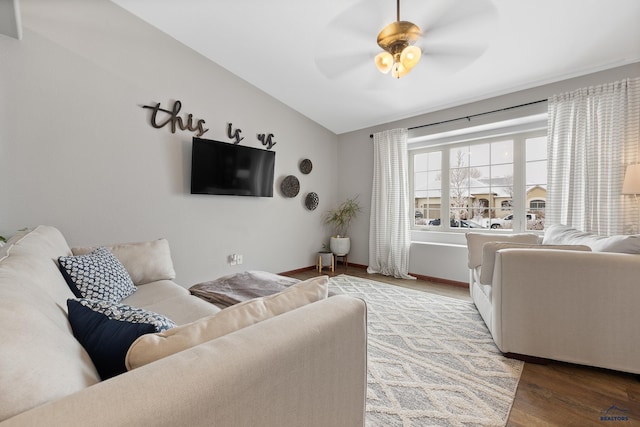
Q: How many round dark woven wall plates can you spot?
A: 3